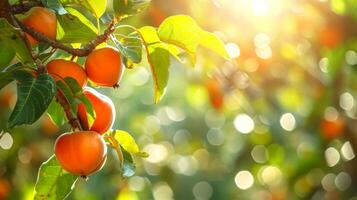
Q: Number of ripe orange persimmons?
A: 5